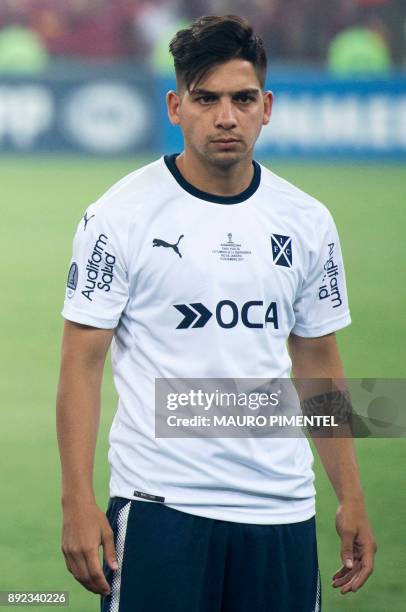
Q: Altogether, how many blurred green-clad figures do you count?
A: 3